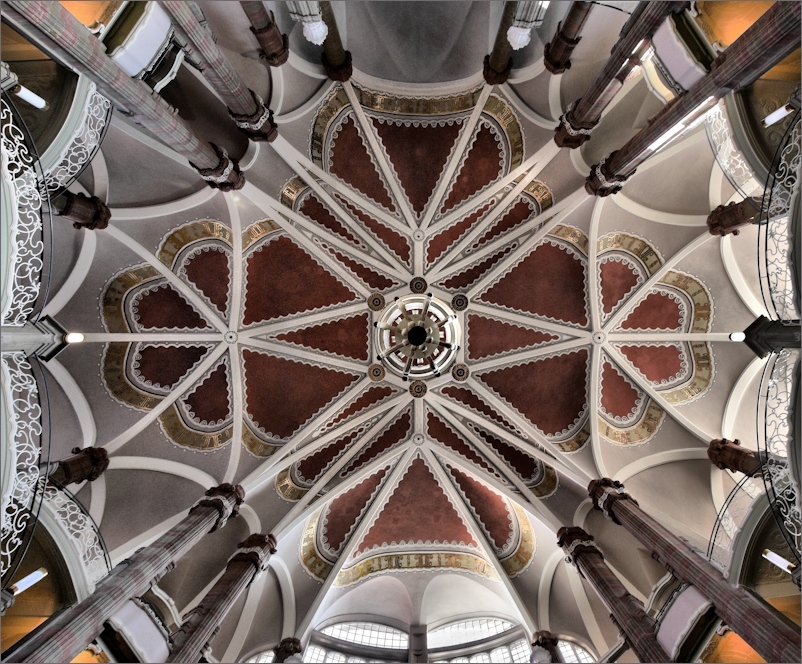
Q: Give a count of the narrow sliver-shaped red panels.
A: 12